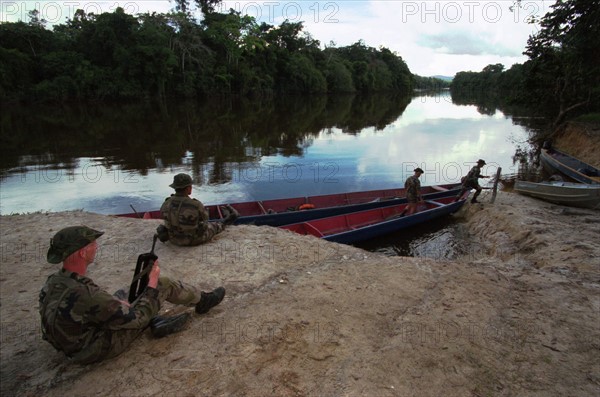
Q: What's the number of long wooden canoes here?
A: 2